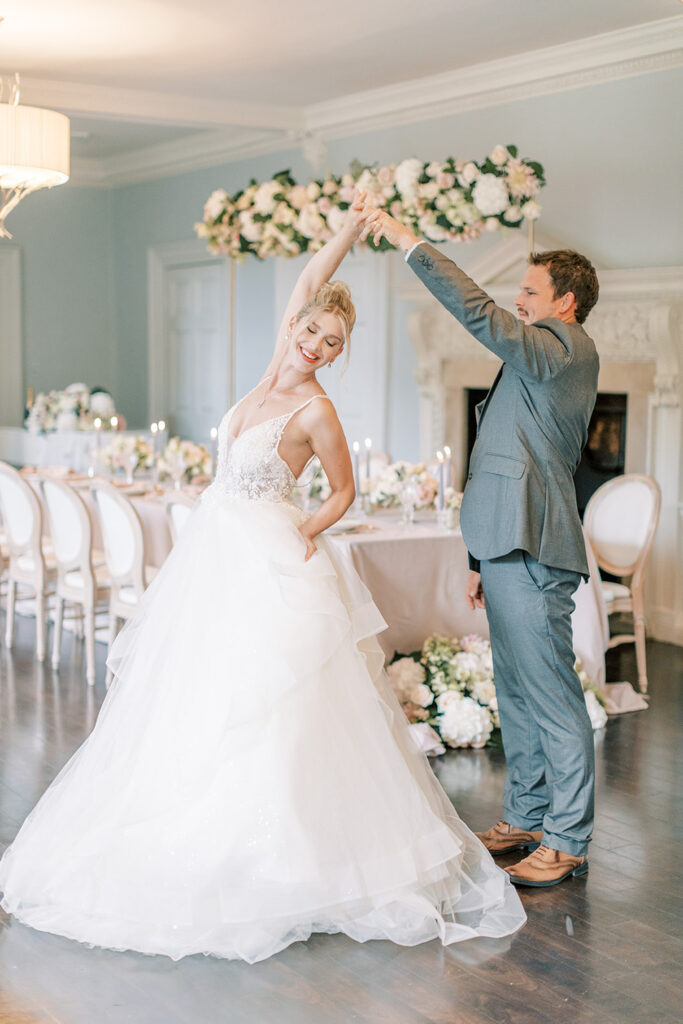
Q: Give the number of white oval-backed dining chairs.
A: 5